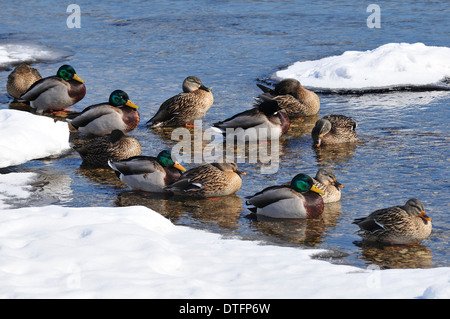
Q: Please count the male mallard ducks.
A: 5